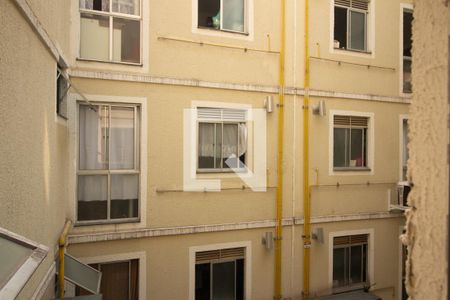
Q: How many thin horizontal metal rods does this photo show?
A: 4